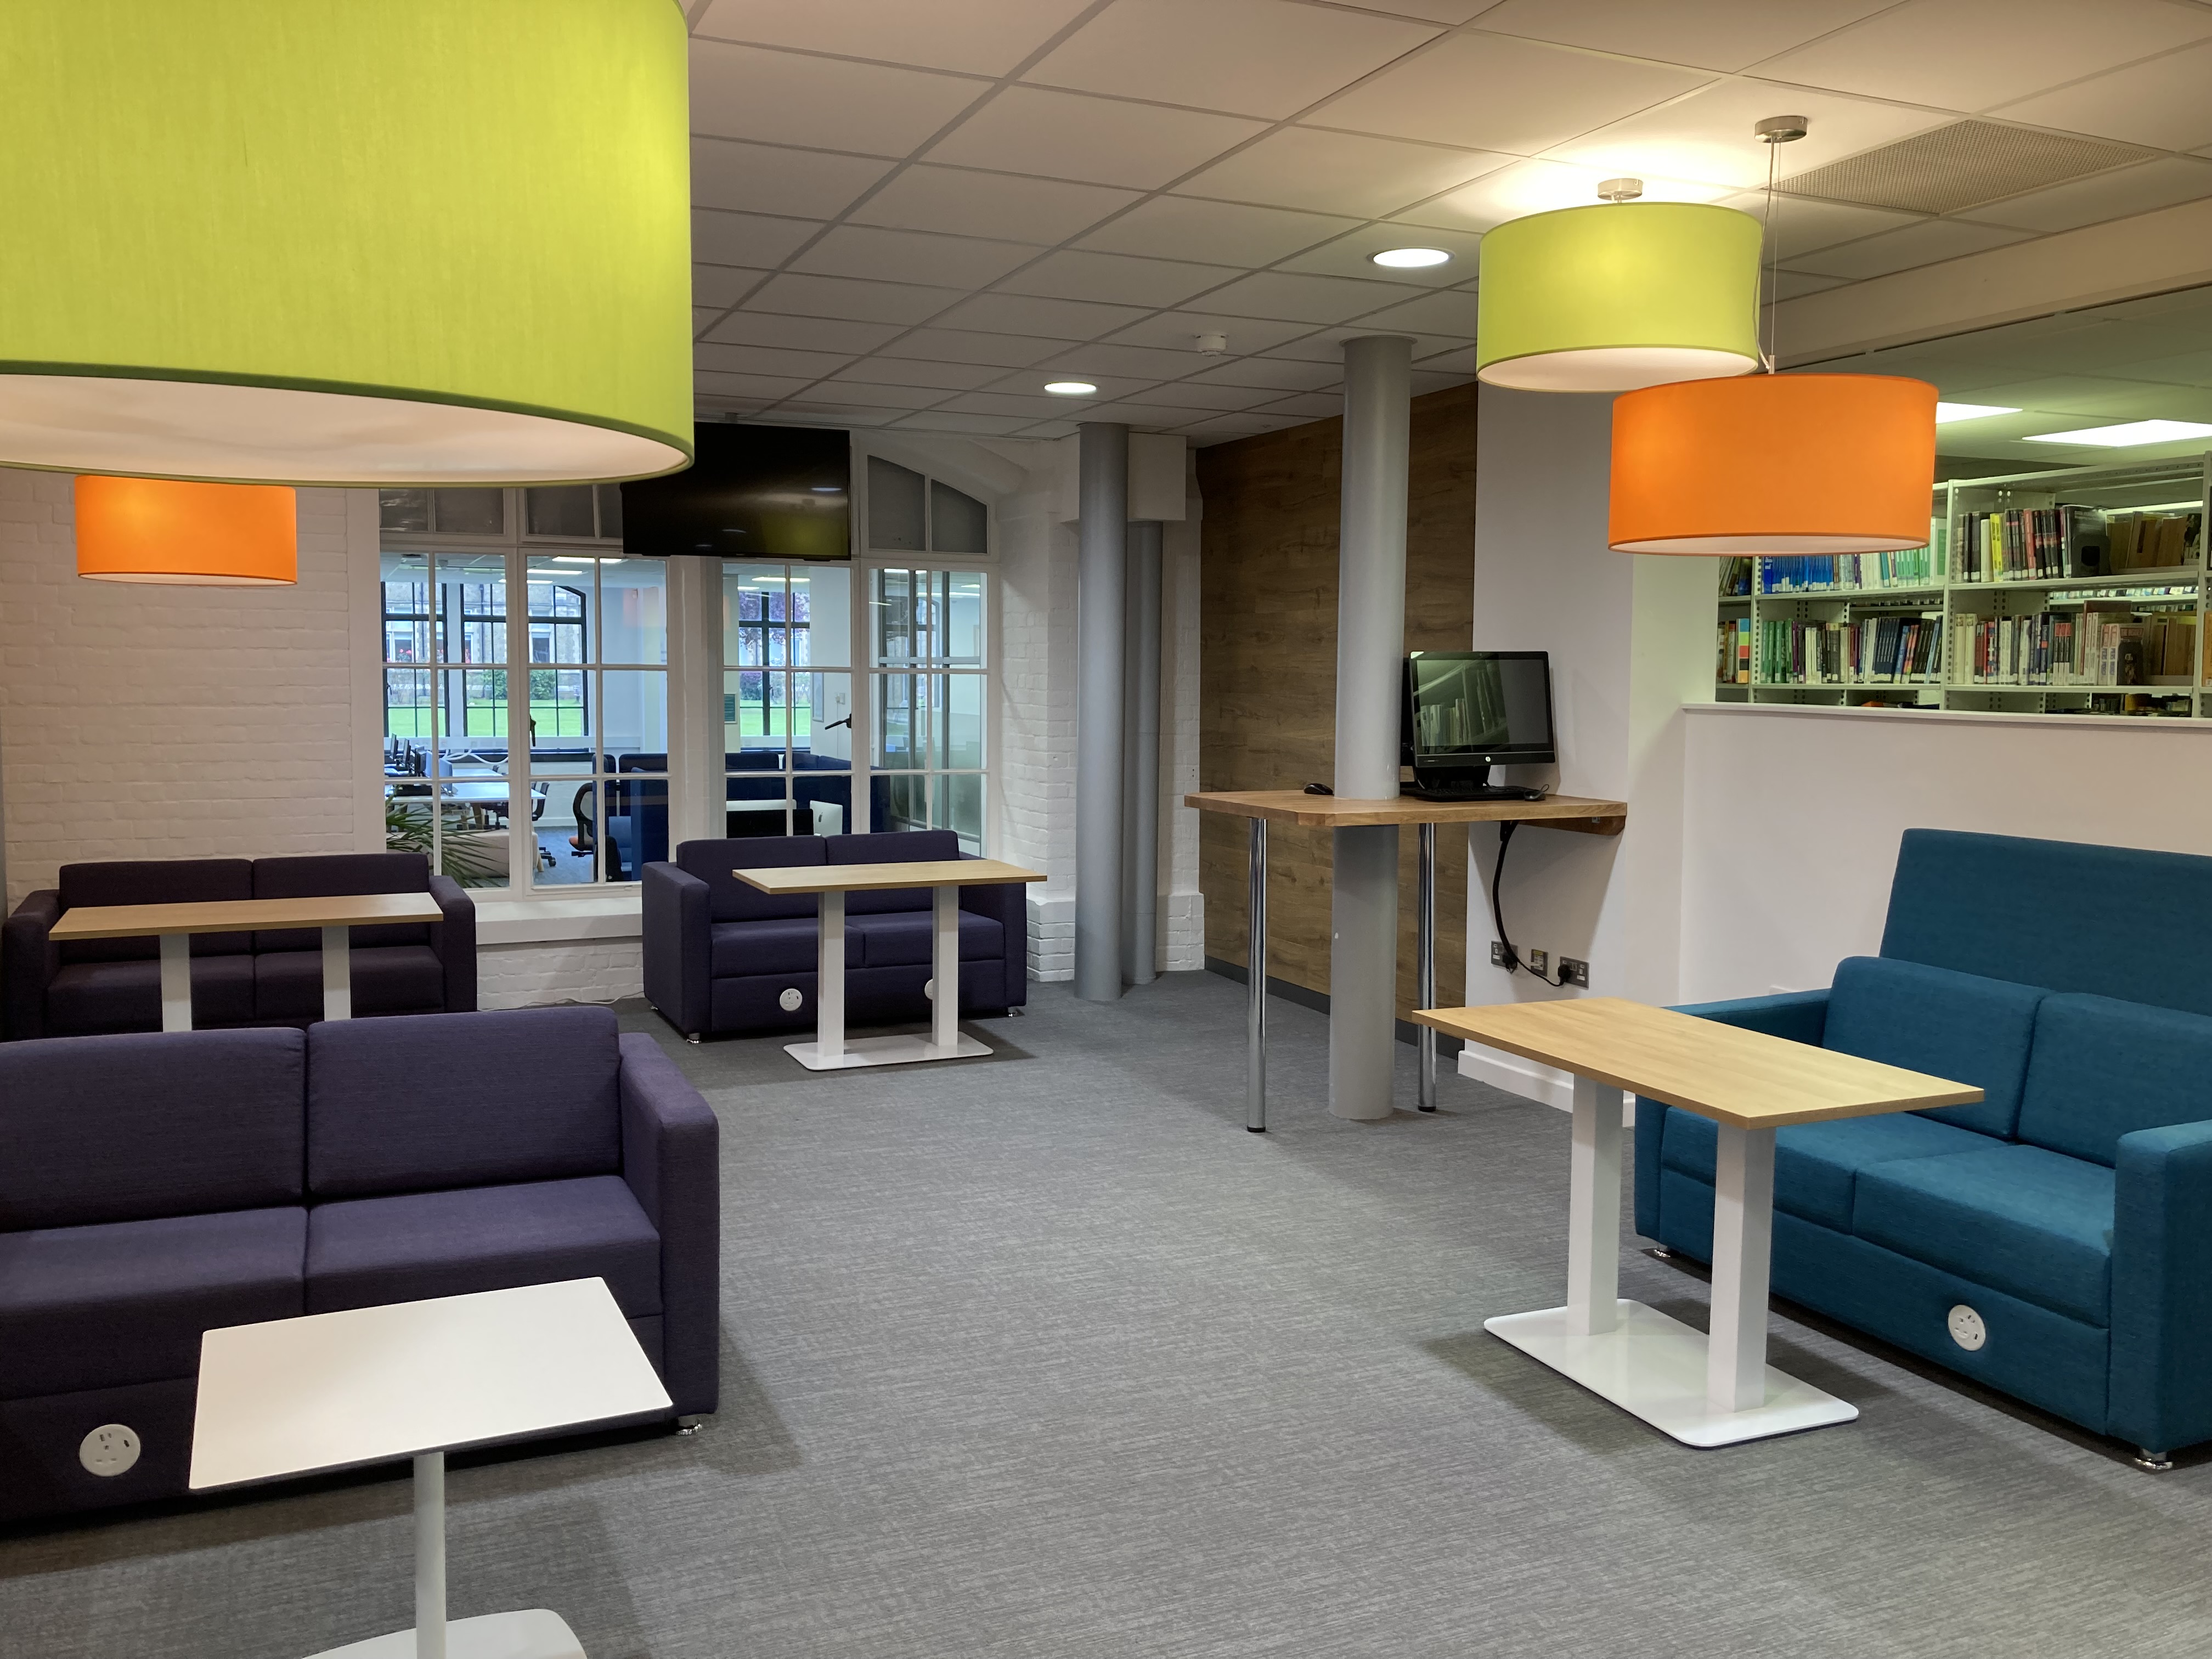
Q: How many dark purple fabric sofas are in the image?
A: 3